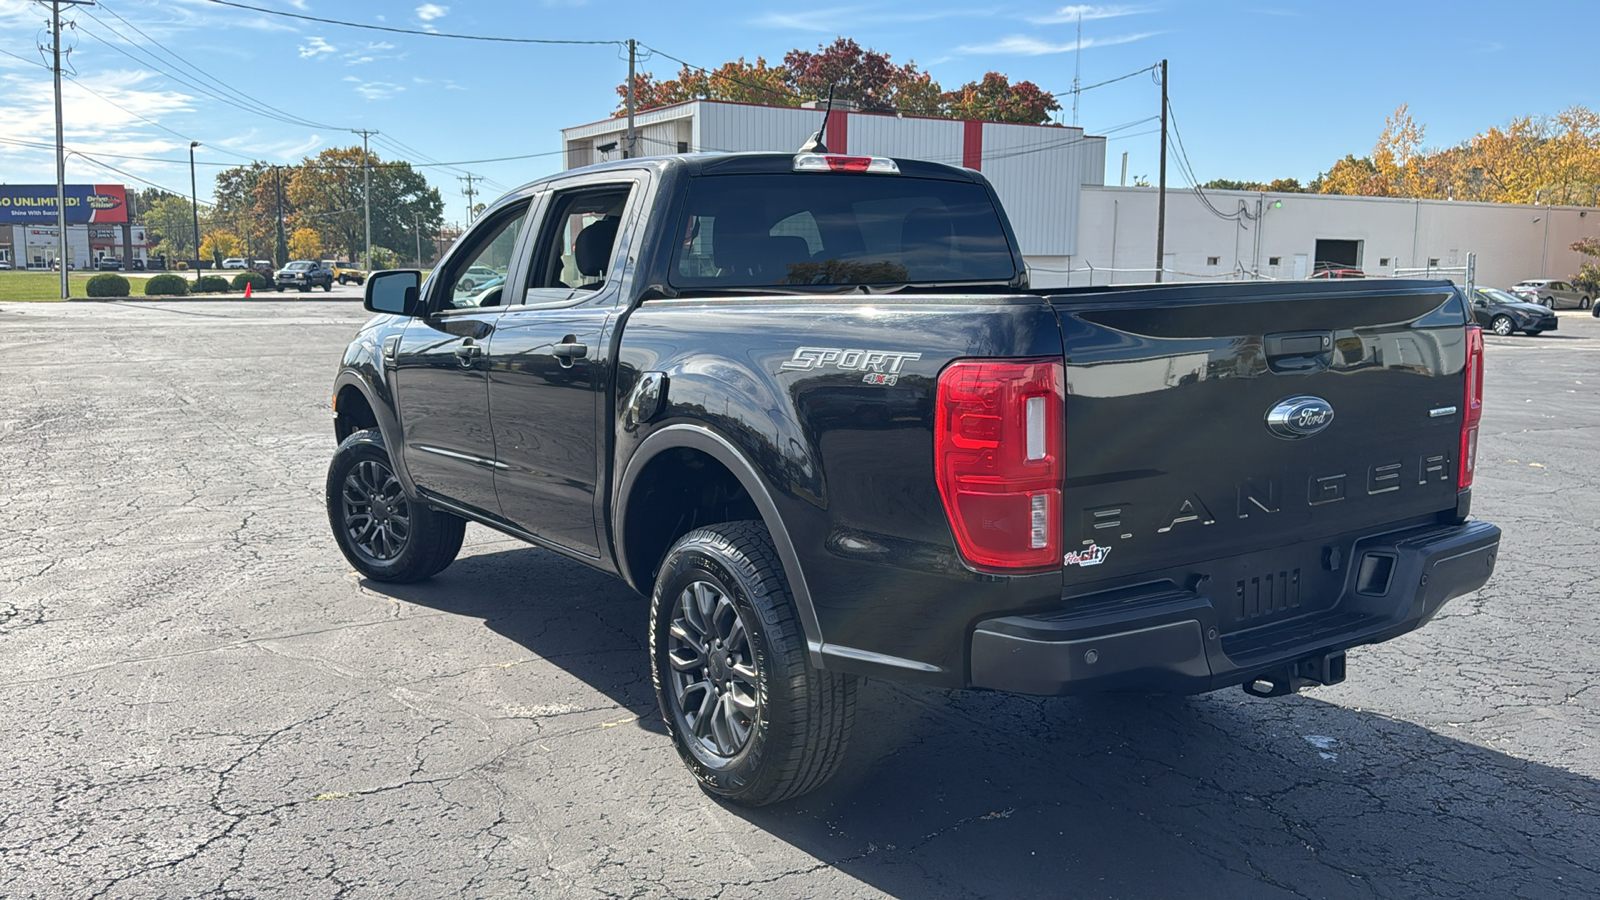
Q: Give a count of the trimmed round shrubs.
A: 4